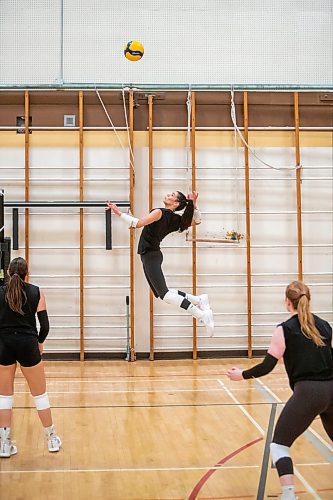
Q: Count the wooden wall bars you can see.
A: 7